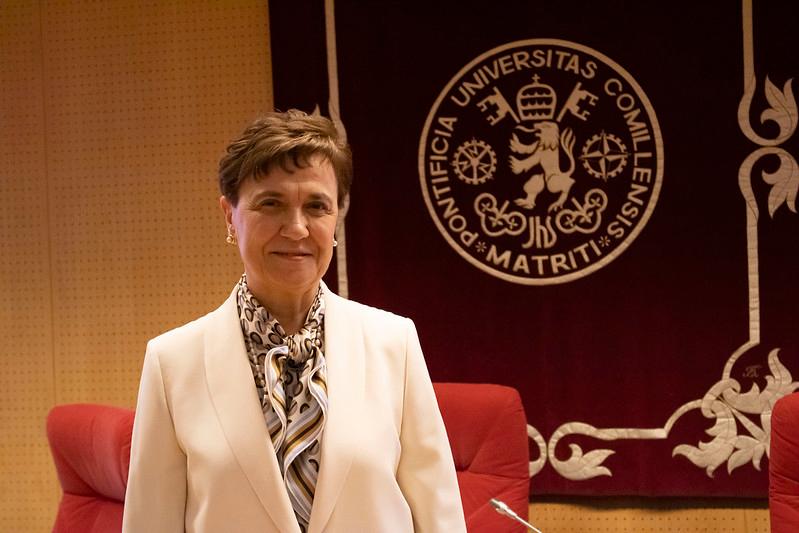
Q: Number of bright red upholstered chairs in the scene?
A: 3